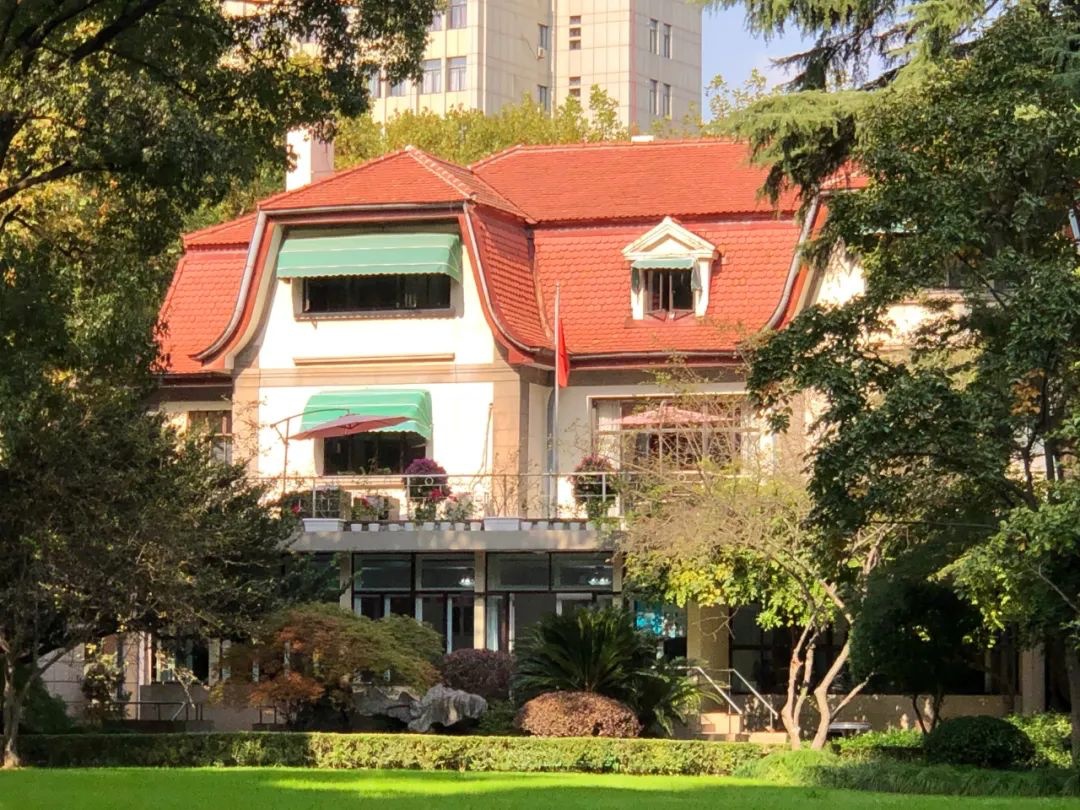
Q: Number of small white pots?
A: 14